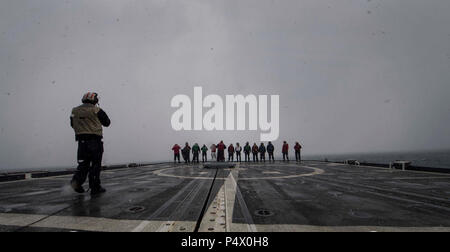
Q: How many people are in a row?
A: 14